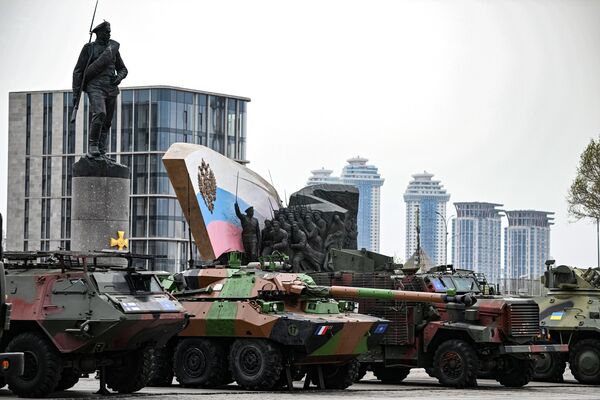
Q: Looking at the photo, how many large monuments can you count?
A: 2